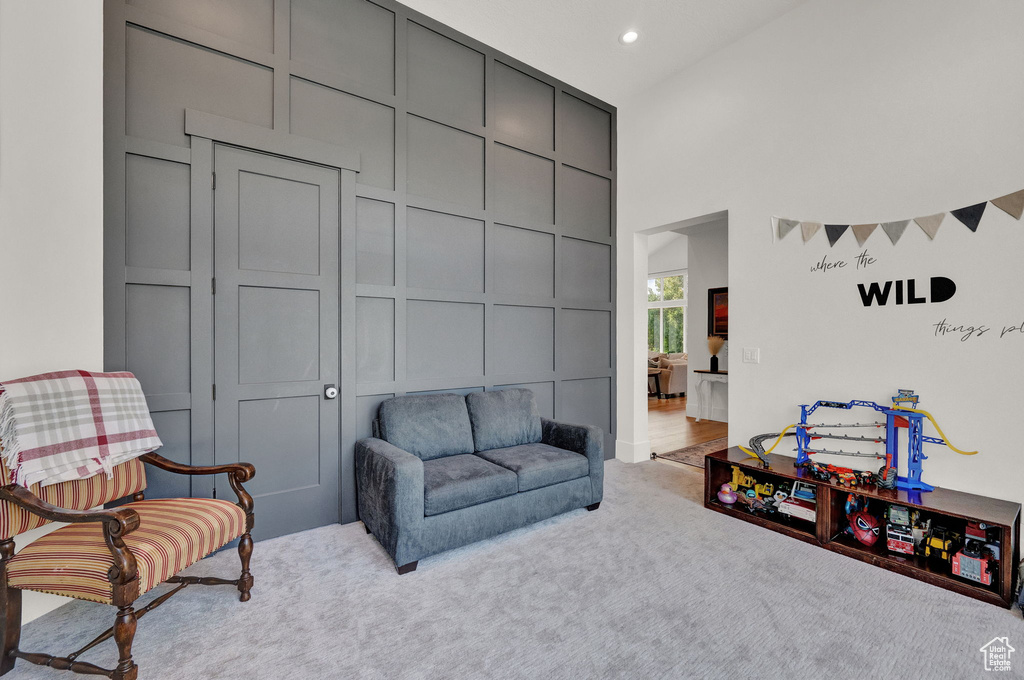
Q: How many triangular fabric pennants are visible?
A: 8